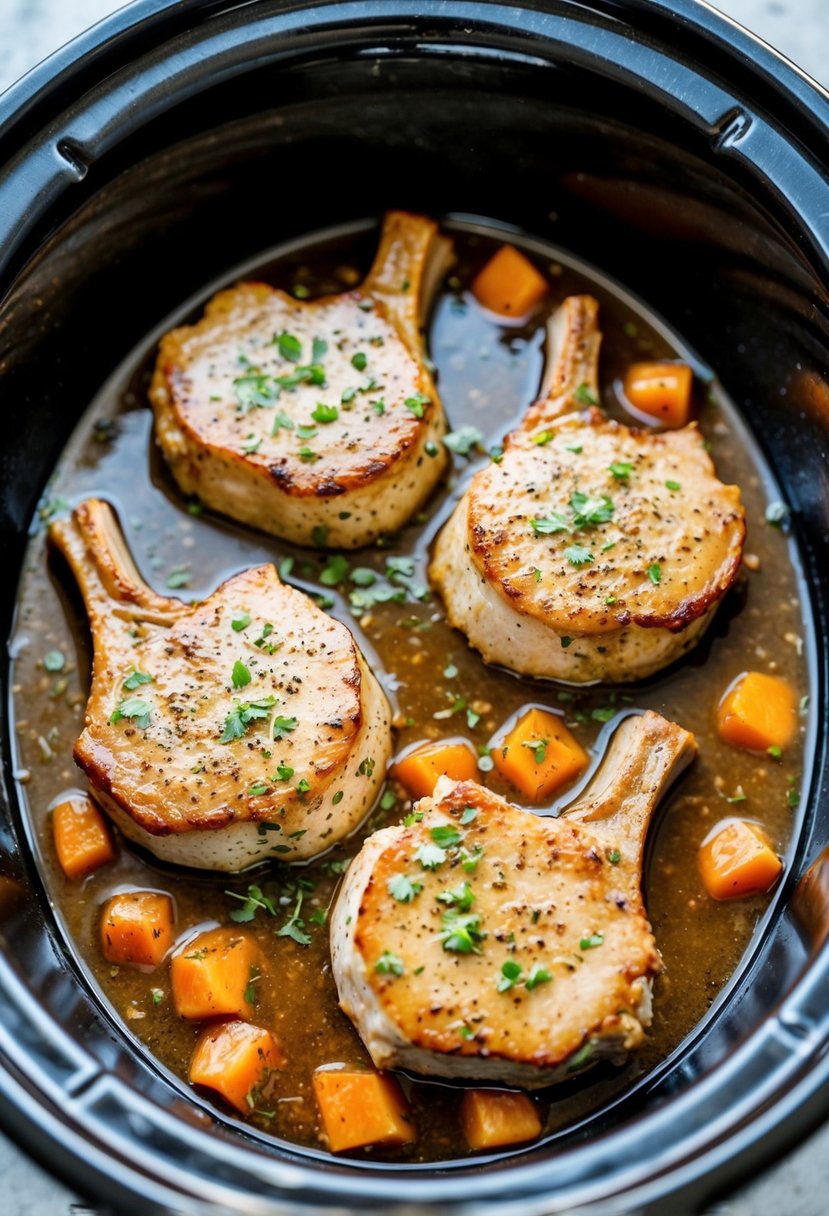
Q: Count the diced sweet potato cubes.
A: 12